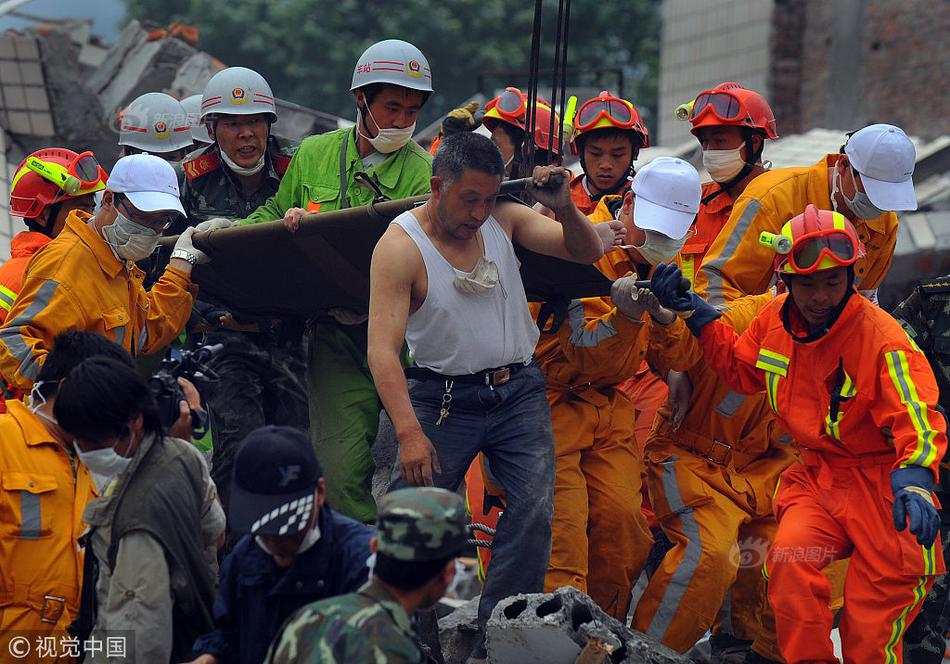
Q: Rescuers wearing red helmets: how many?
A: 5